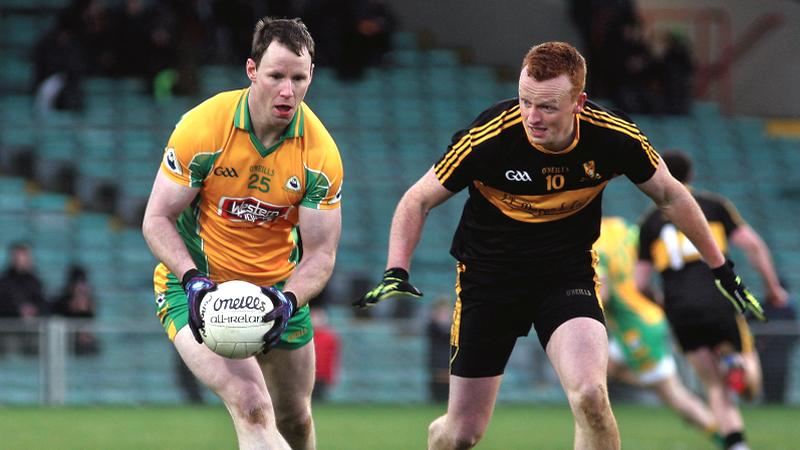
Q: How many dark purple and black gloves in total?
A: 2